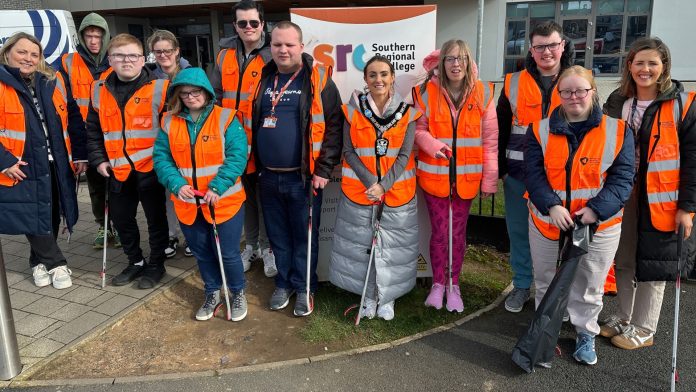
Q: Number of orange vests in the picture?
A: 11